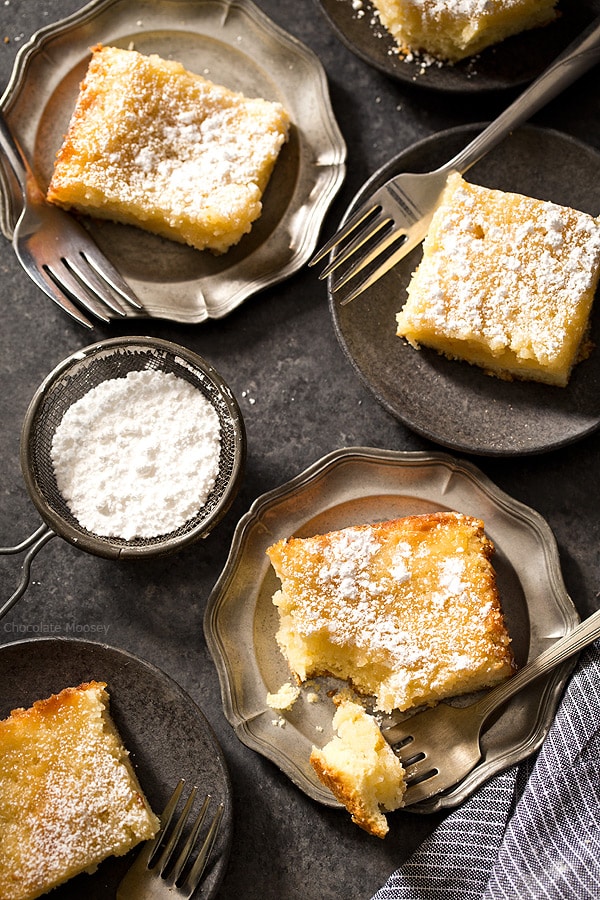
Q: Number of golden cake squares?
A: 5